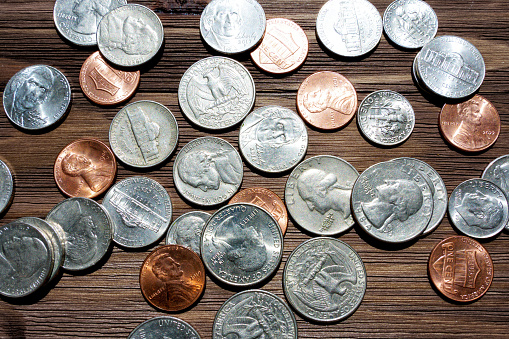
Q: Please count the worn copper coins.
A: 8